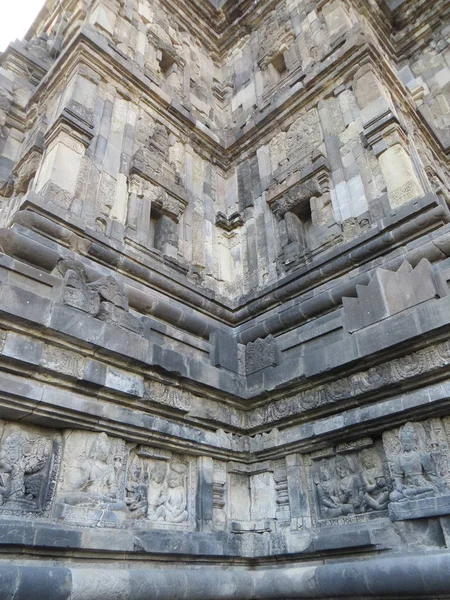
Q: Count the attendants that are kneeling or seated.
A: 6